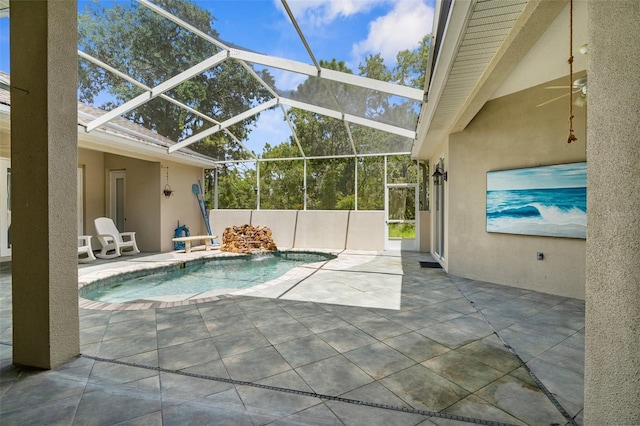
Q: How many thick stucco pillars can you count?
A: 2